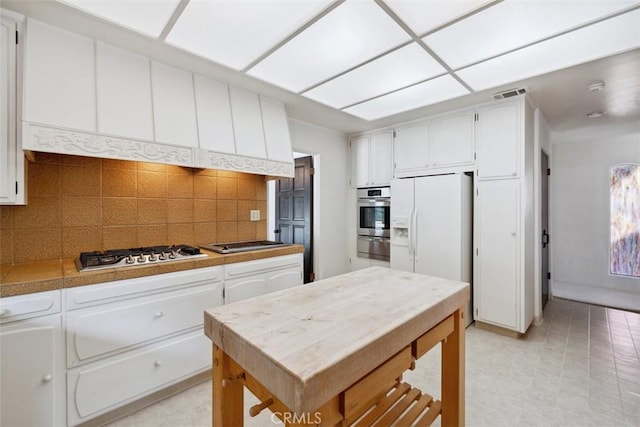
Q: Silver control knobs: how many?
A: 5